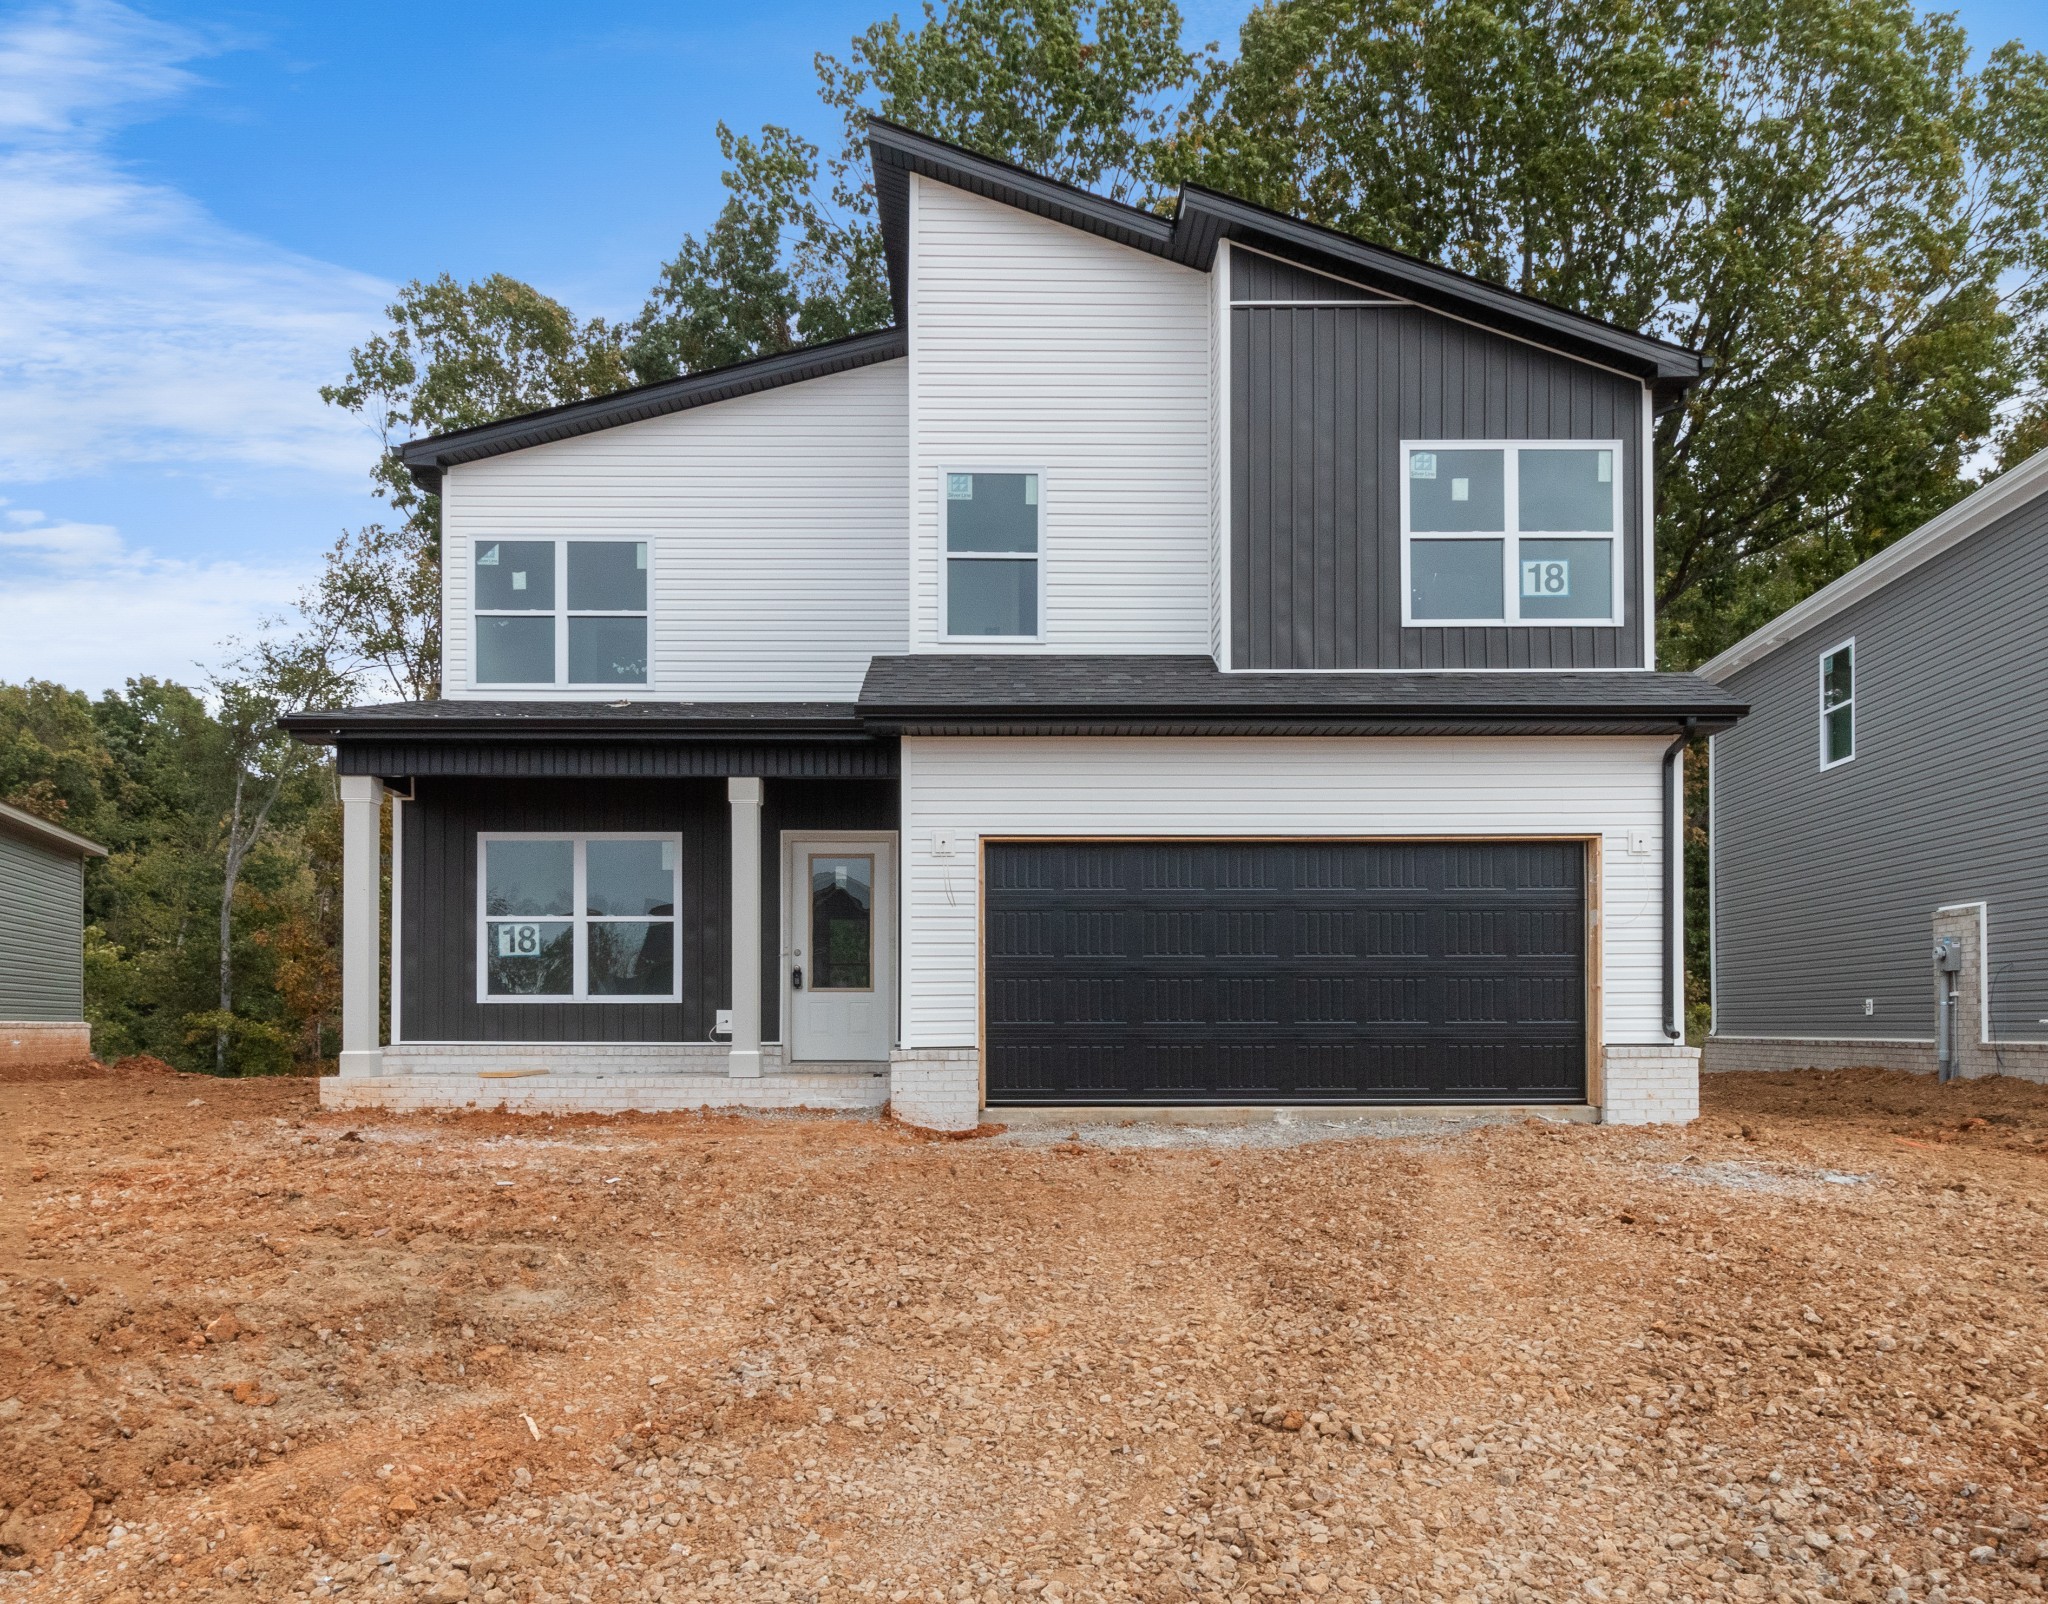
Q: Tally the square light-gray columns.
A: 2